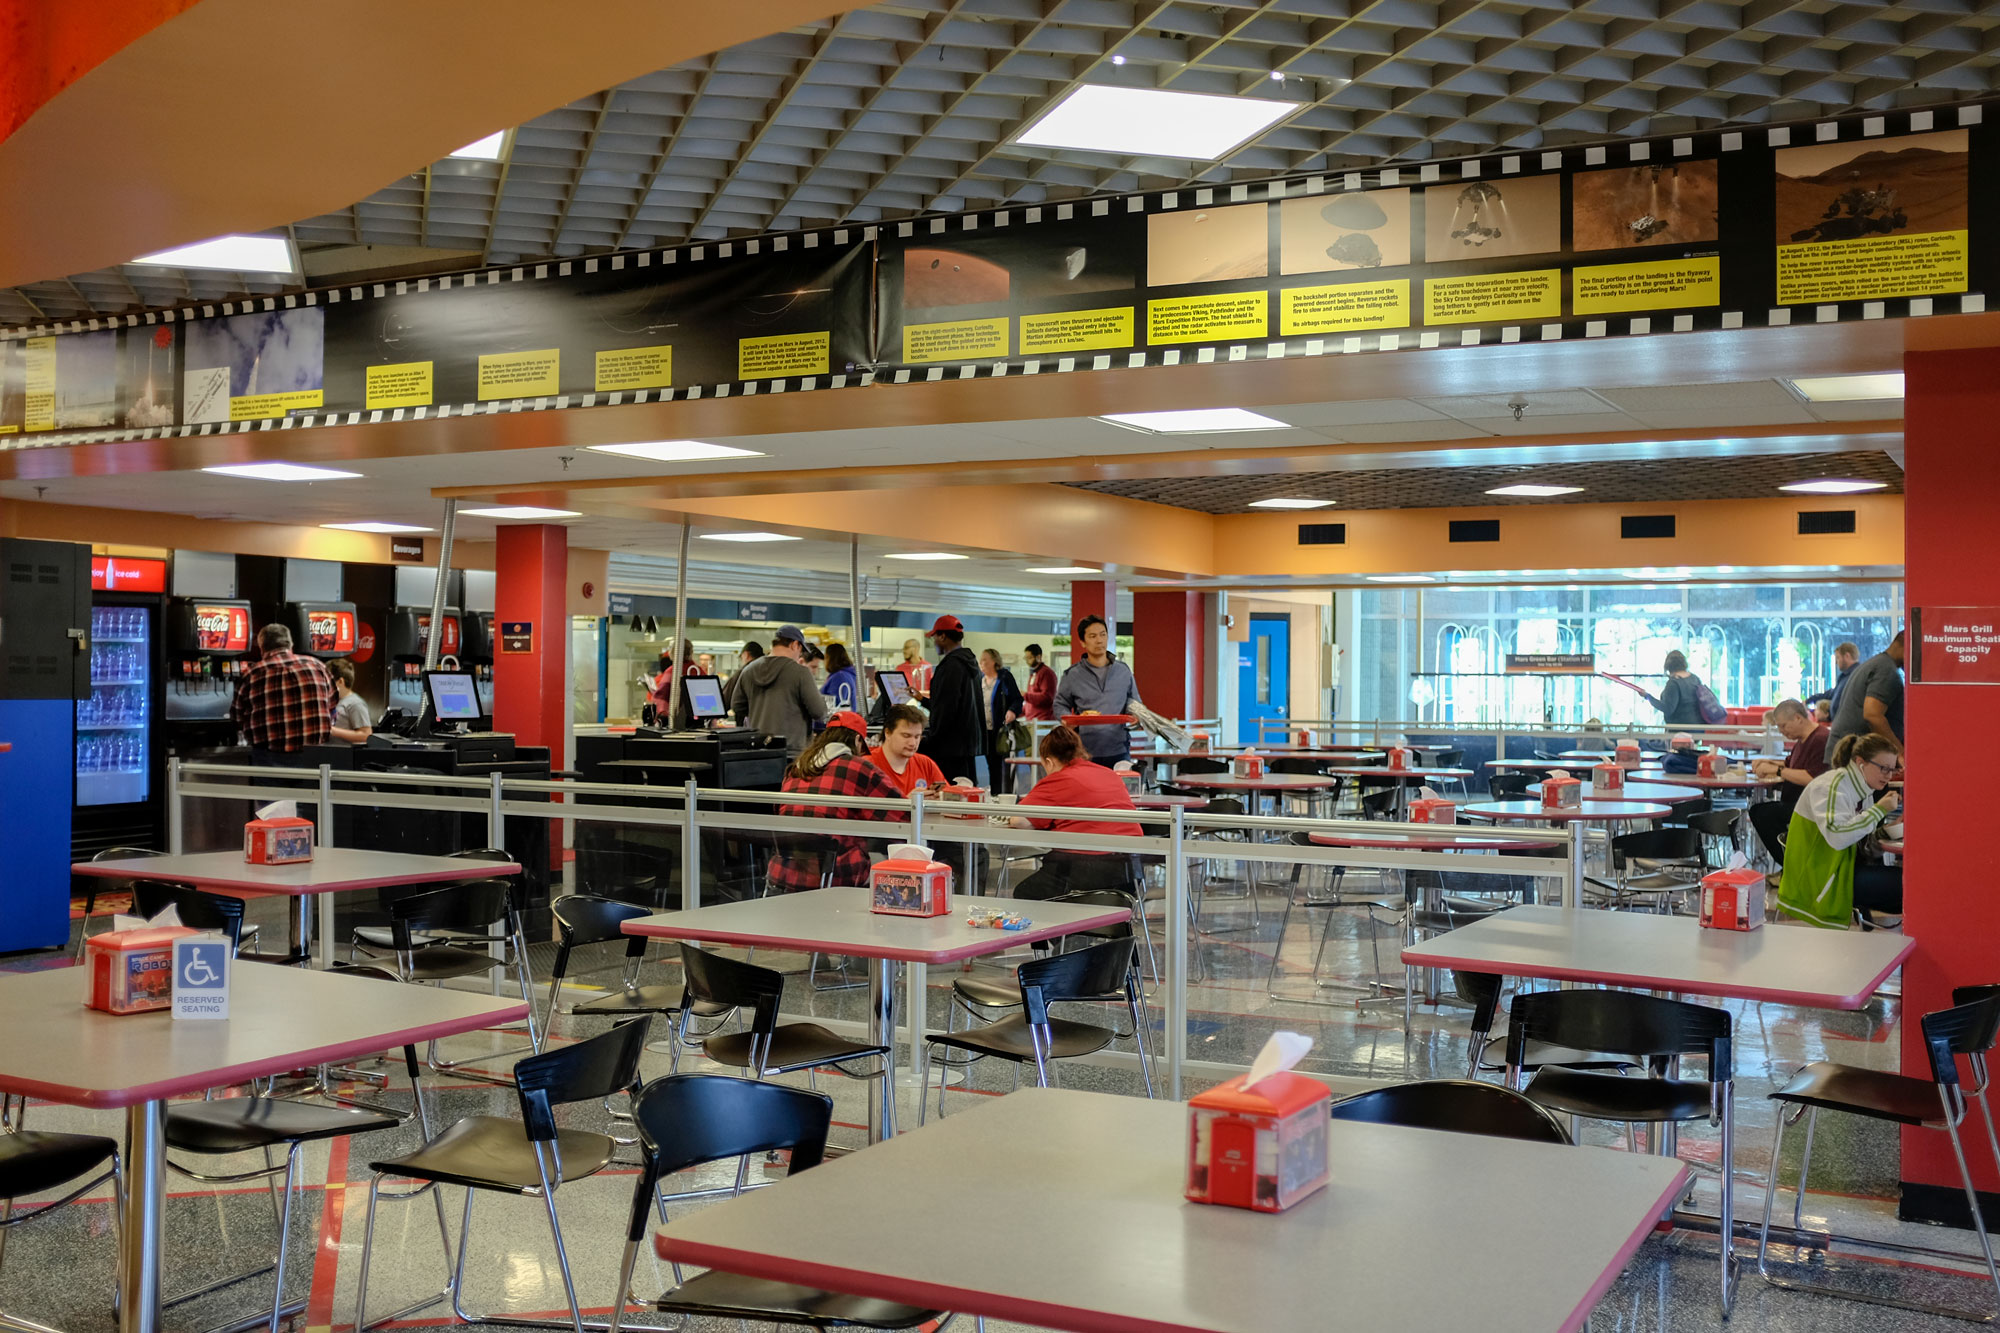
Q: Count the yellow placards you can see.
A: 14